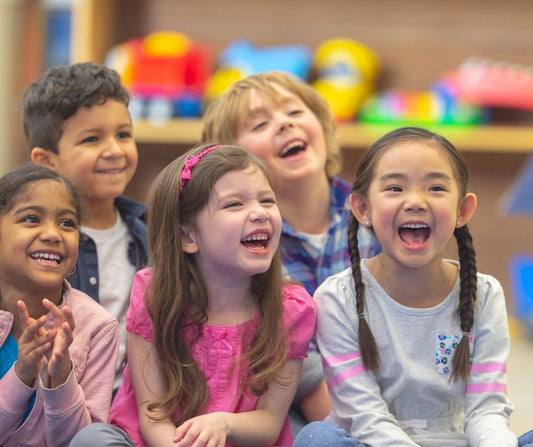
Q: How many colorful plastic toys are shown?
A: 5